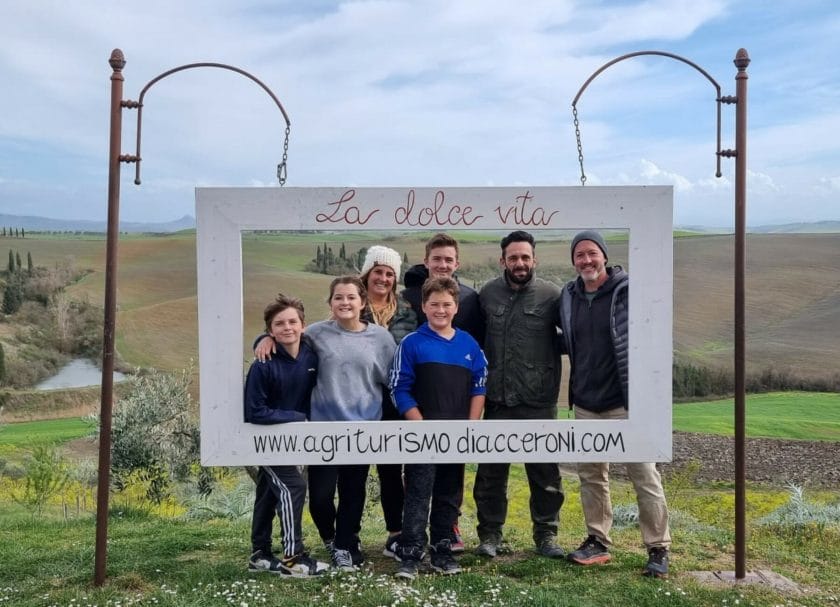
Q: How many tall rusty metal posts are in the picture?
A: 2